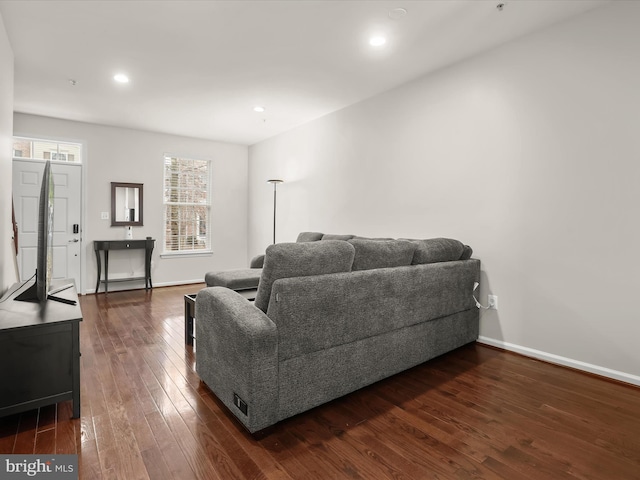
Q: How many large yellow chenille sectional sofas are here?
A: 0